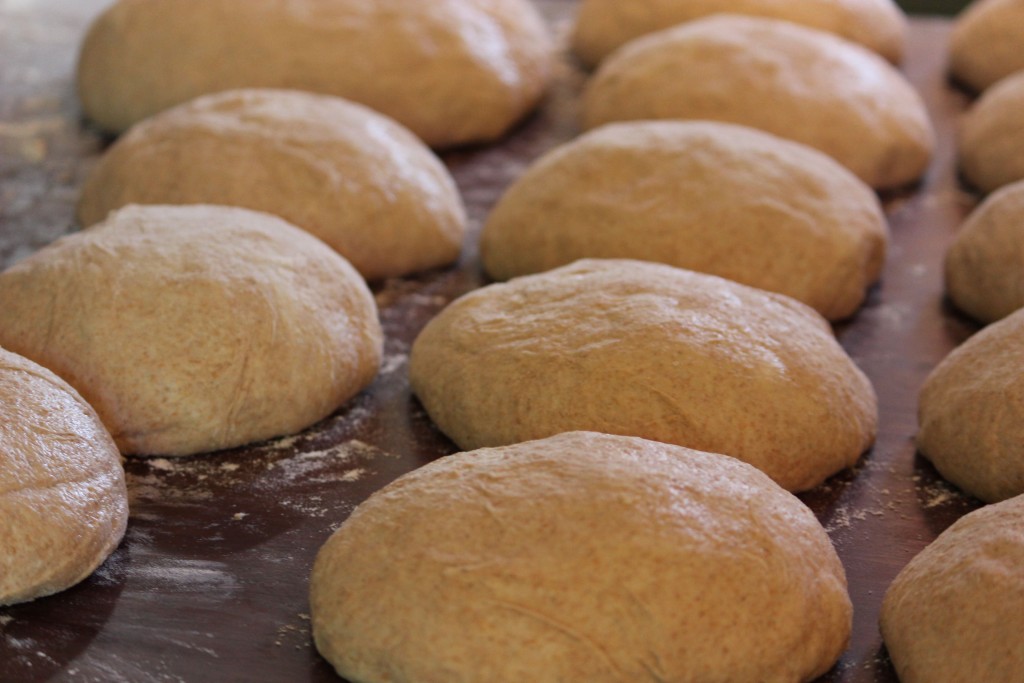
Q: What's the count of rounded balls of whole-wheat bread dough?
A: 14